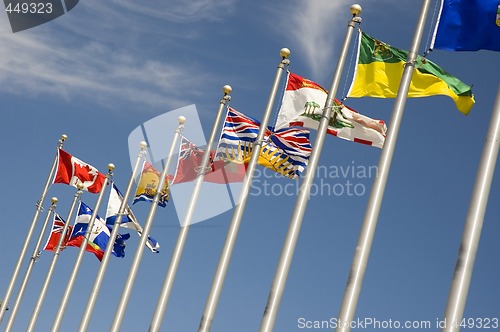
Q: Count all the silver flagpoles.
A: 11